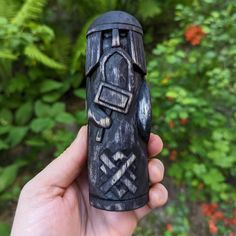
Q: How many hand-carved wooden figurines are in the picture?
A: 1